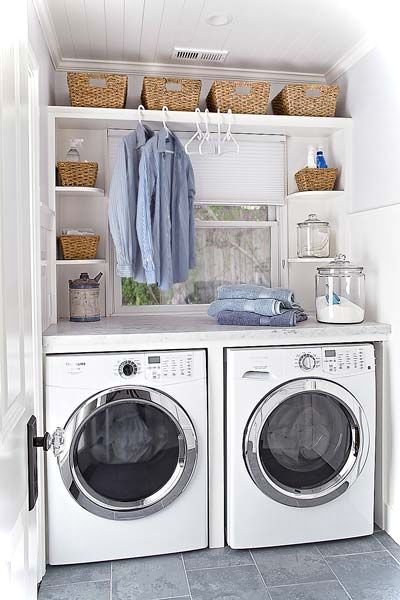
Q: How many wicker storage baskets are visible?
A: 7